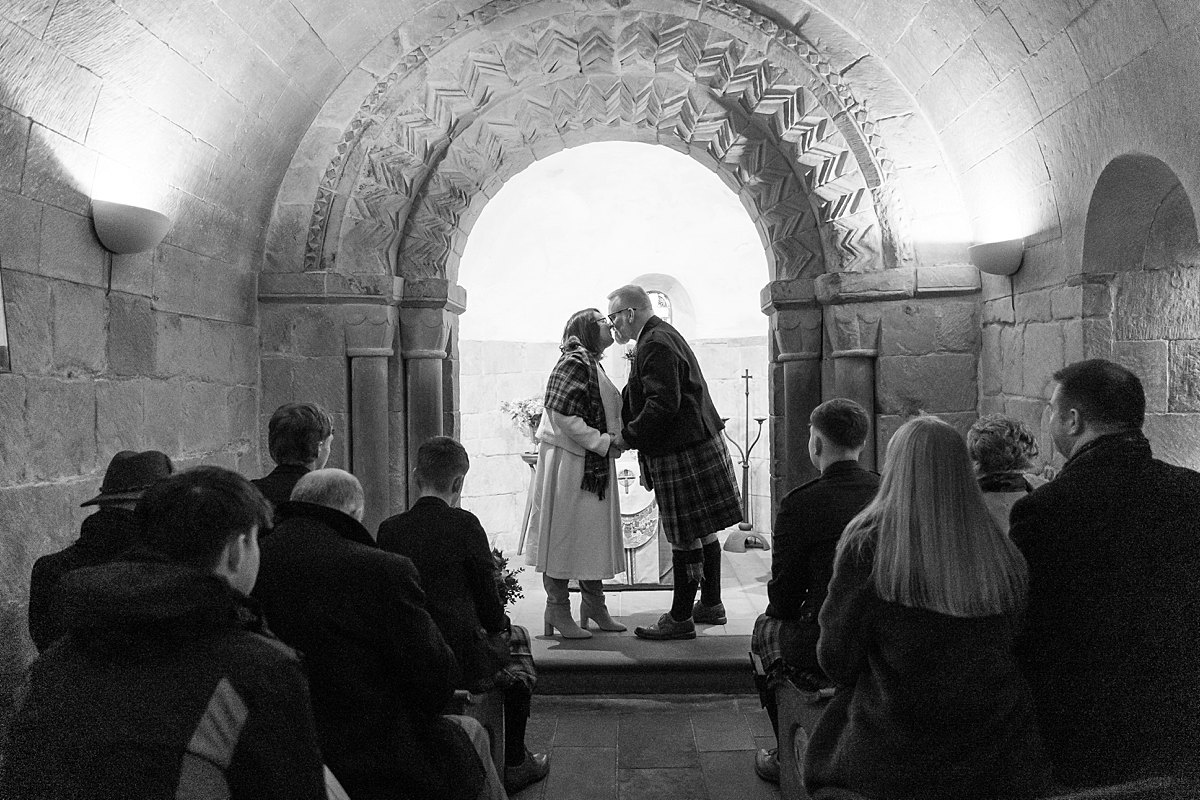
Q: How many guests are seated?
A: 9